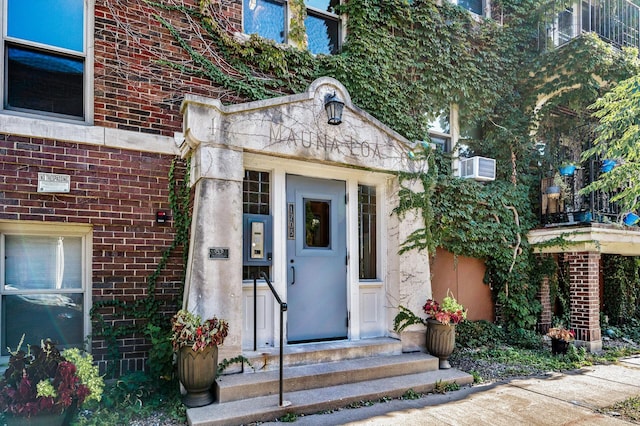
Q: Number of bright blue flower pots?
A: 3